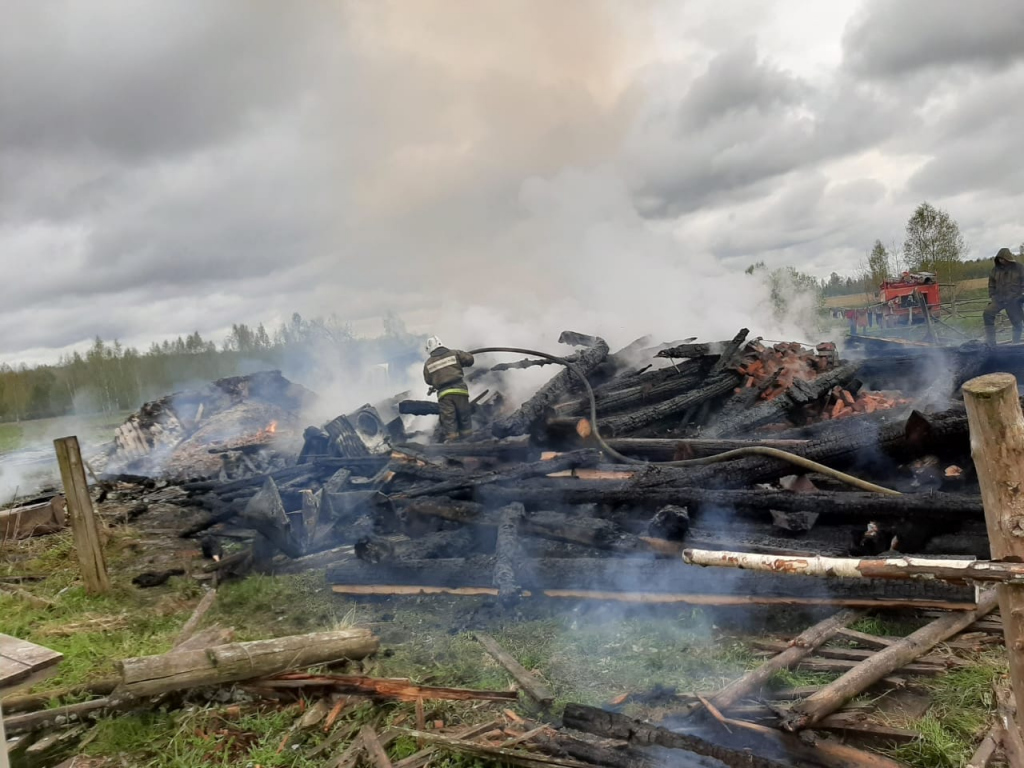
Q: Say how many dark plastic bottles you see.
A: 0